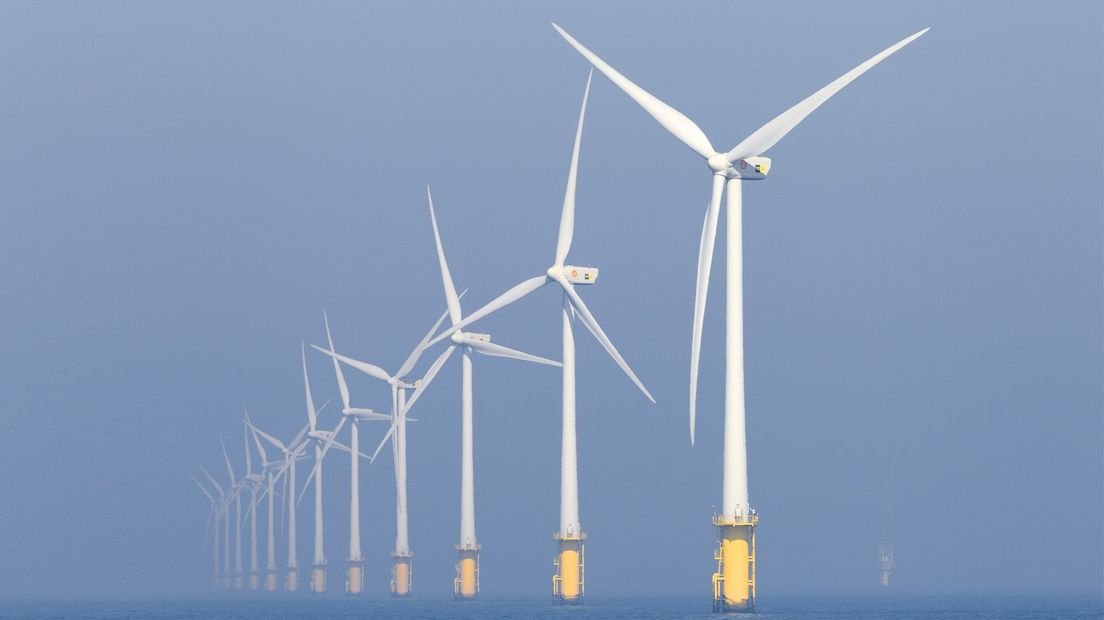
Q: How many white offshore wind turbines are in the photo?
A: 12